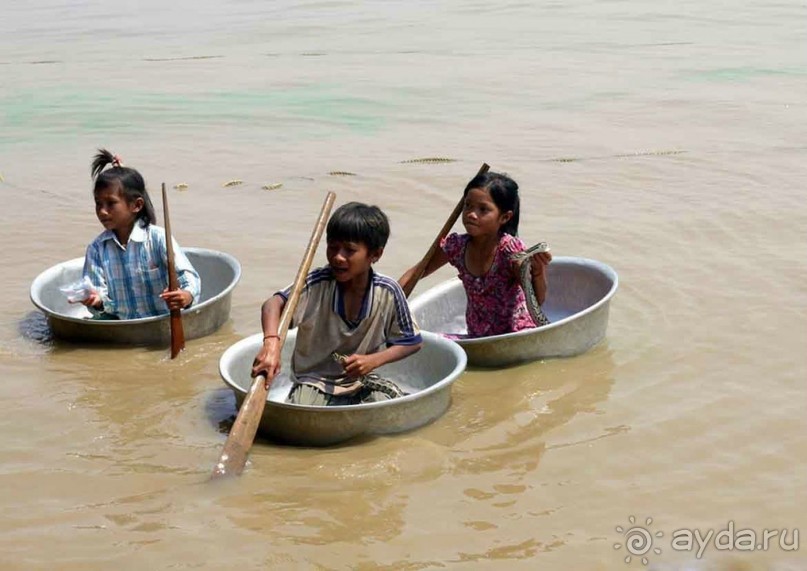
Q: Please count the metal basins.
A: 3